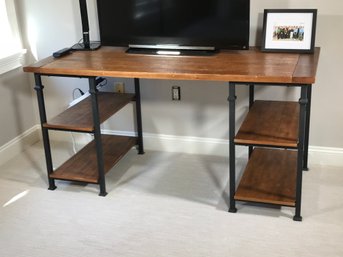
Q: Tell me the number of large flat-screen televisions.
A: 1